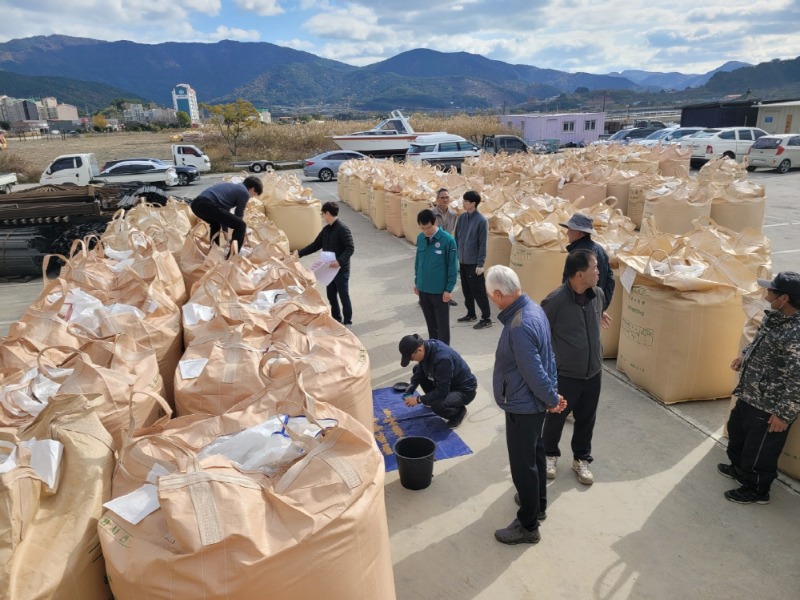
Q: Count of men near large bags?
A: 10